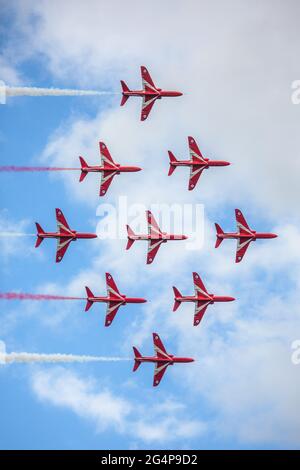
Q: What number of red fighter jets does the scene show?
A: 9